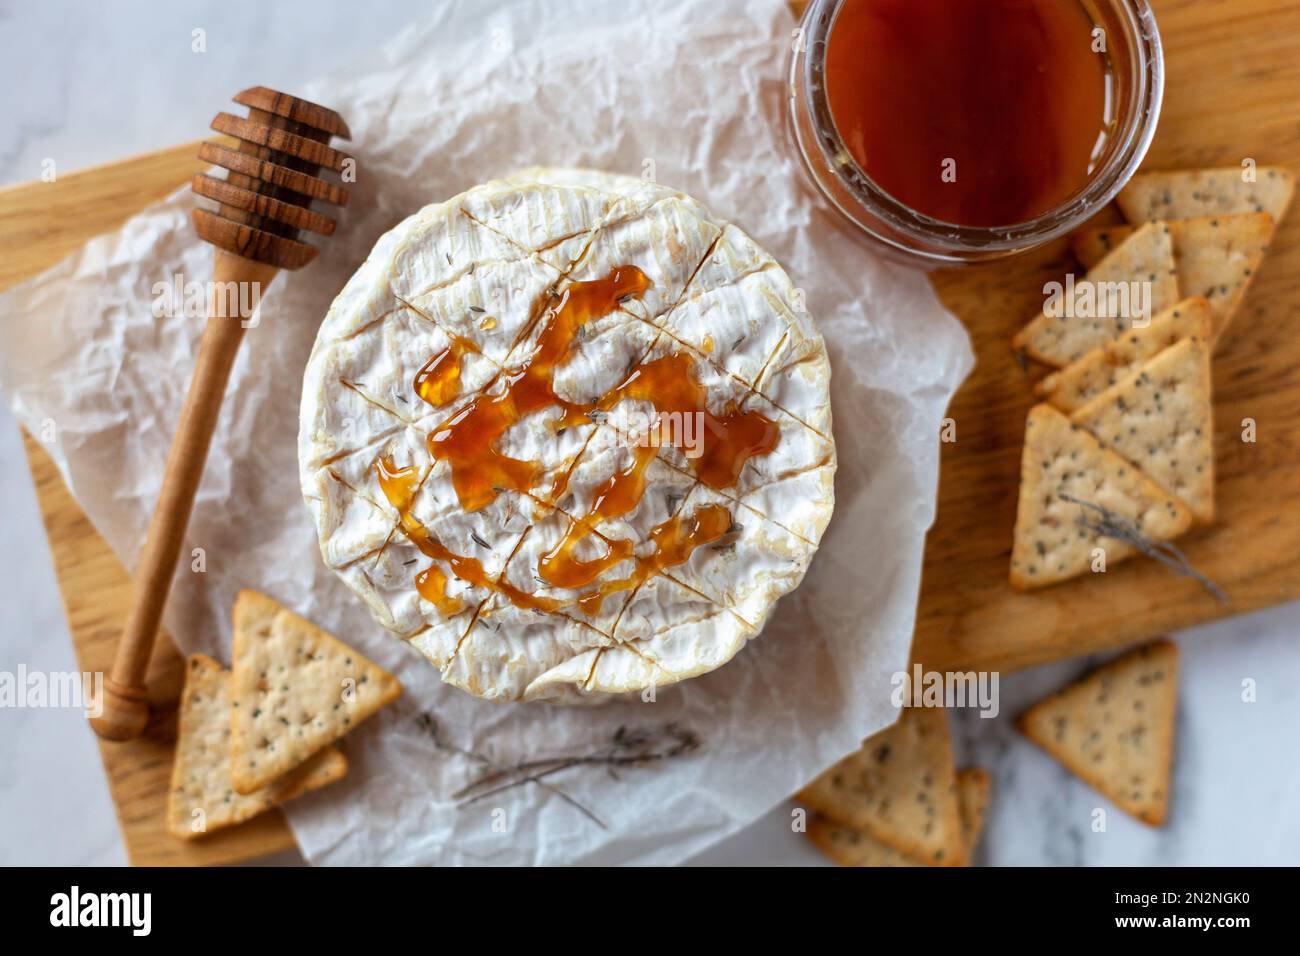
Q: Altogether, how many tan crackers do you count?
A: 11